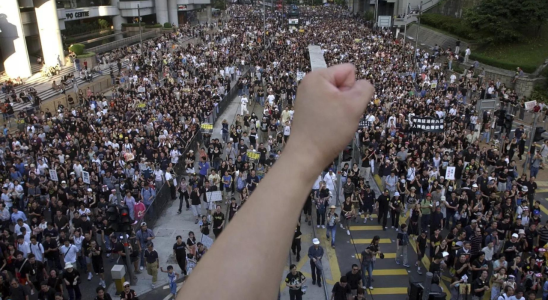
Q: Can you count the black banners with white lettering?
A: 1